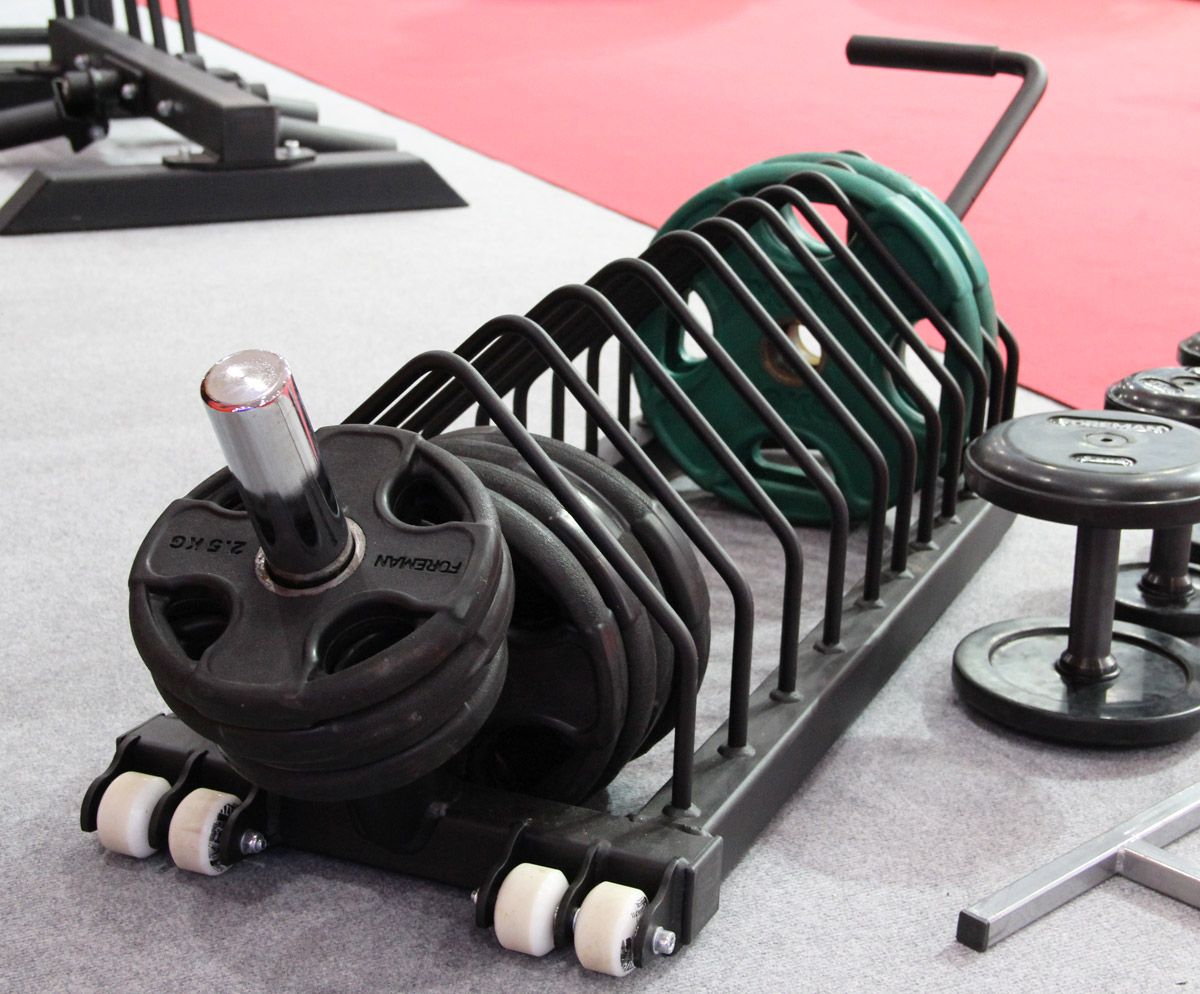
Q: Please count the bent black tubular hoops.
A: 11